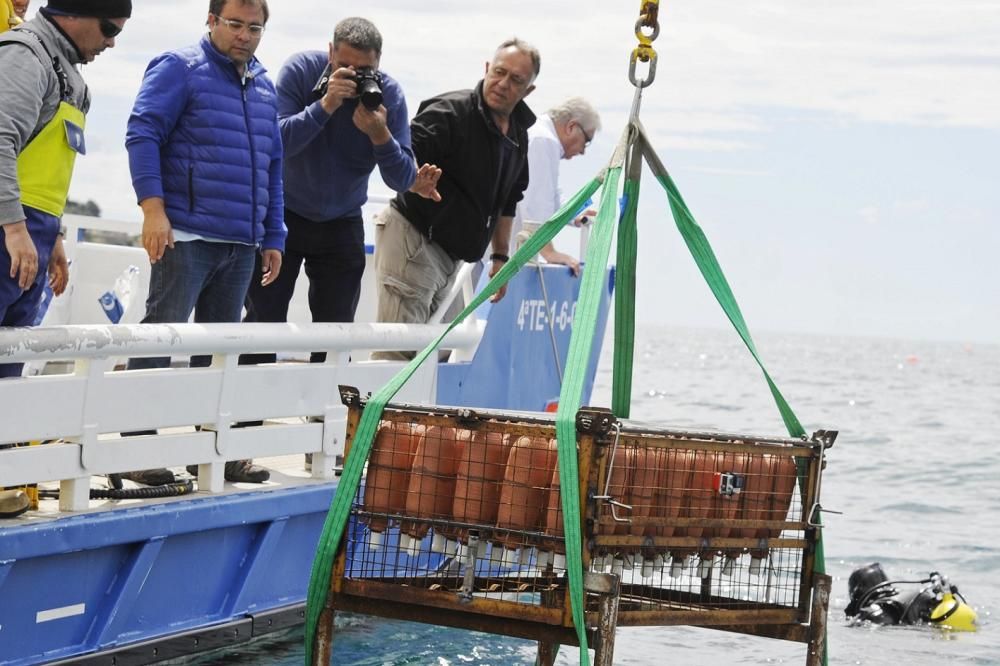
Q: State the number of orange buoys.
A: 2